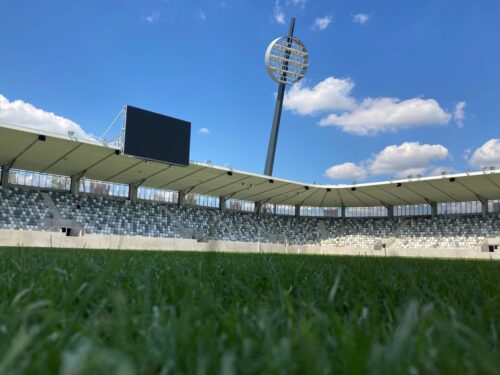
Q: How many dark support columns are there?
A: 11